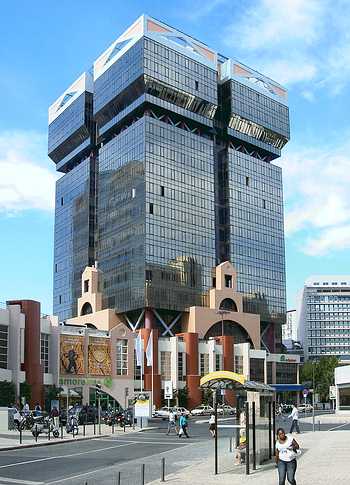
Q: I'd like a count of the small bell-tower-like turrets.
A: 2